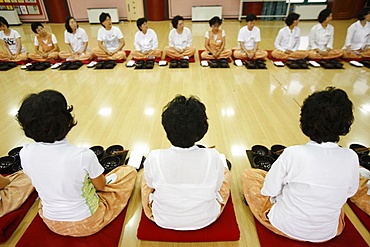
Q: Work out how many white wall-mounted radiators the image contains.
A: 4